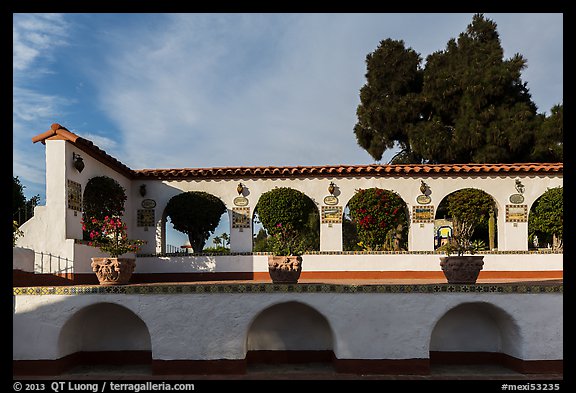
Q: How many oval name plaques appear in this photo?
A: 5